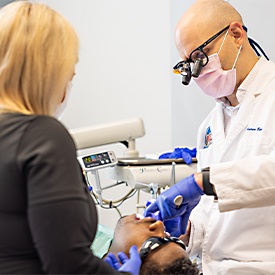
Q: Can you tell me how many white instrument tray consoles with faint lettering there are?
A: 1